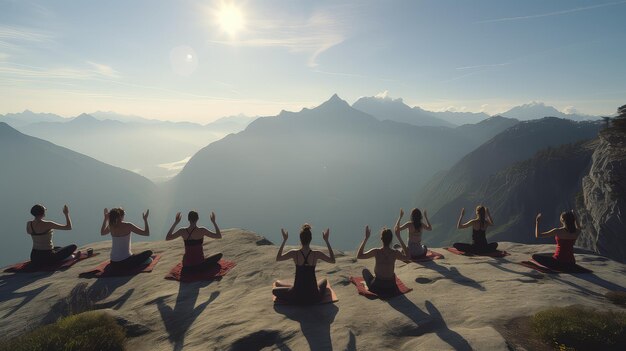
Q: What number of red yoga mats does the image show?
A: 8